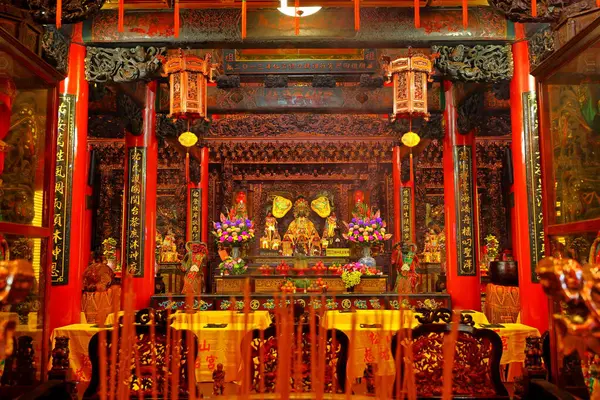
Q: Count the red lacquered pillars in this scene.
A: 6